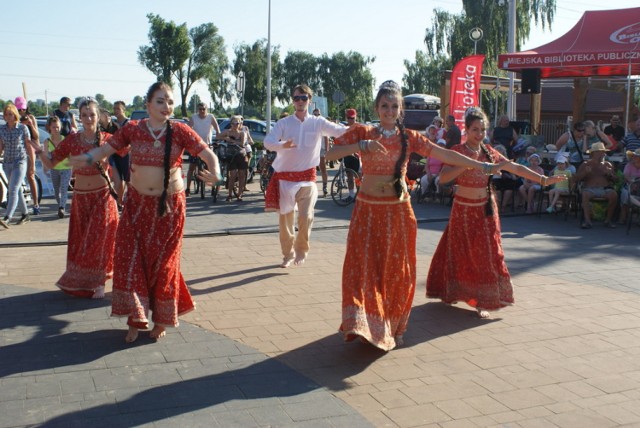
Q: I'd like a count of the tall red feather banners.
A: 1